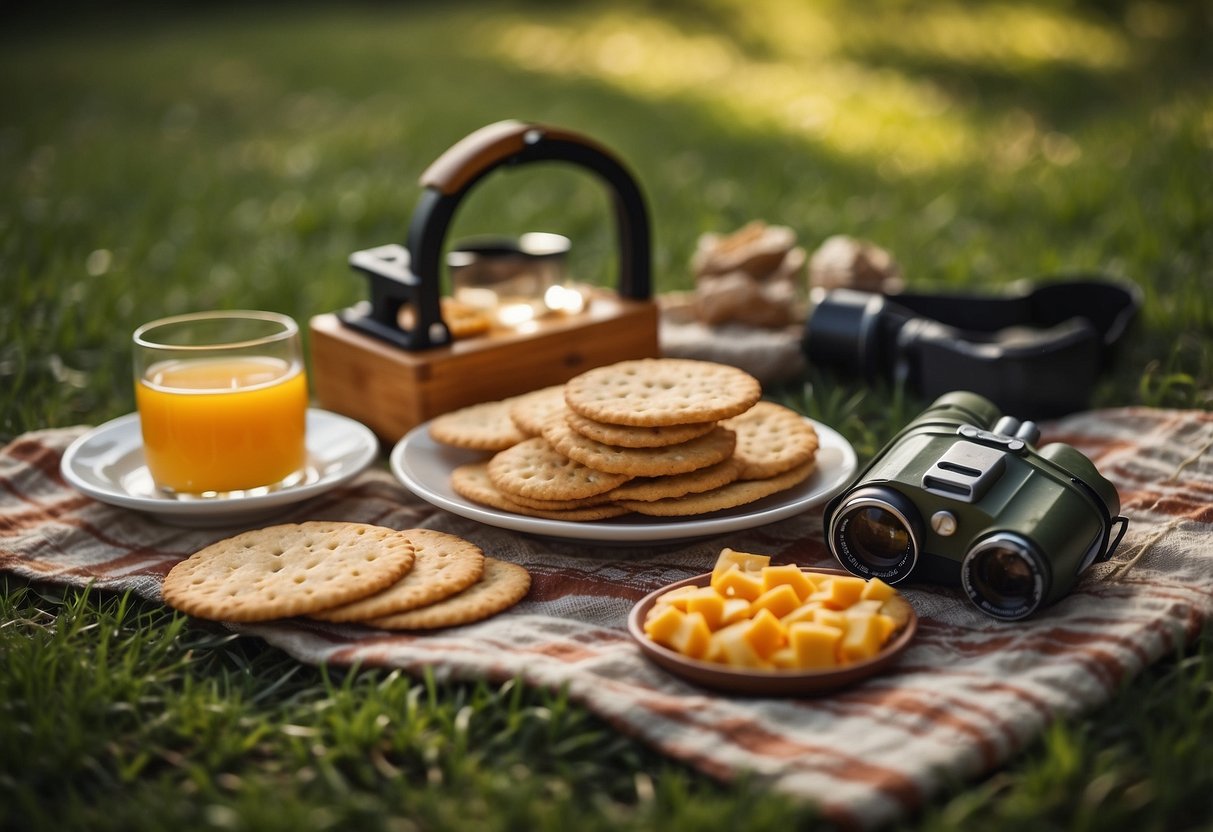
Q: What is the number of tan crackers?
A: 14